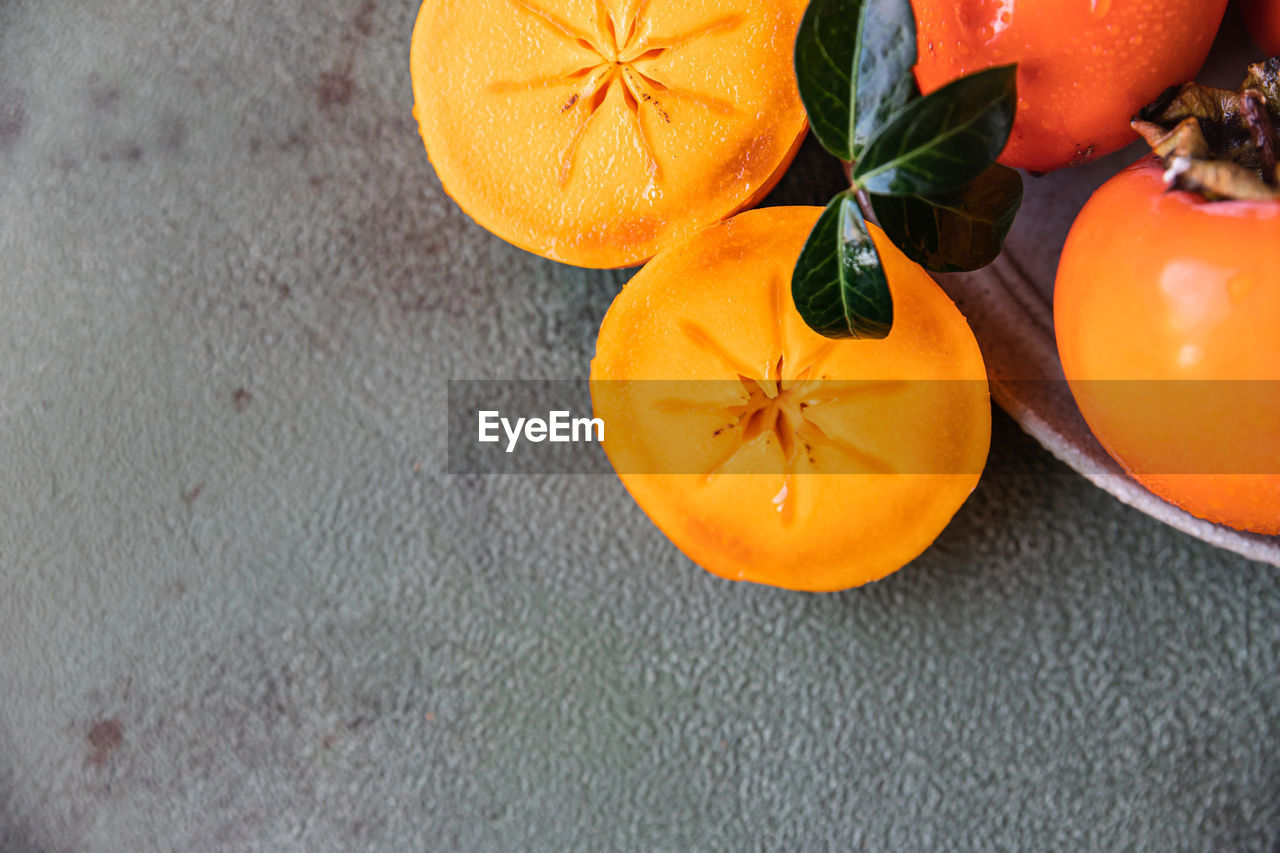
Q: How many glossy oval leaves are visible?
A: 4